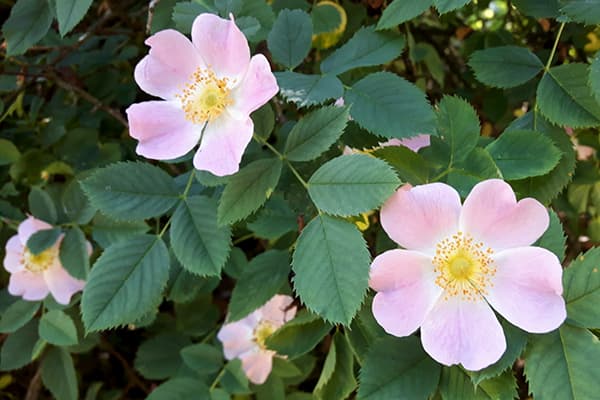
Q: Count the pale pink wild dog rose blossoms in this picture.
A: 4